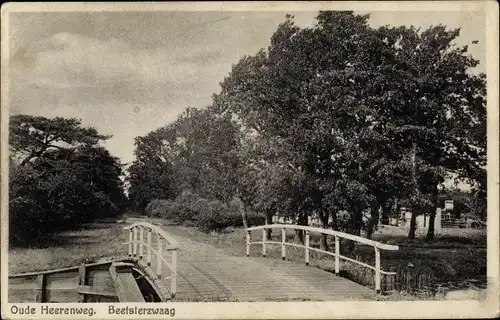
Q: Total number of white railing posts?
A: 12